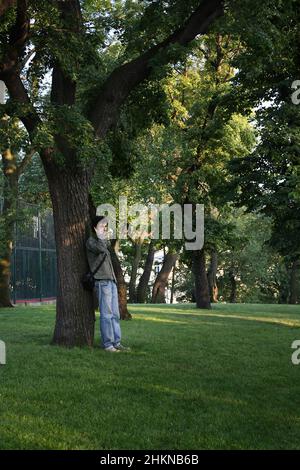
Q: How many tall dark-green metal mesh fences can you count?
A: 1